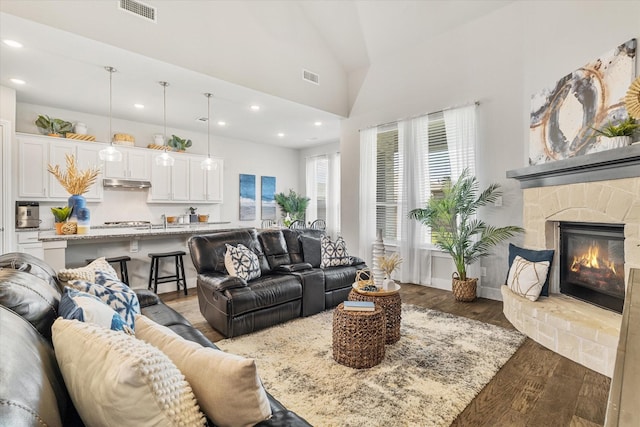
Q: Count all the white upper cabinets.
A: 9